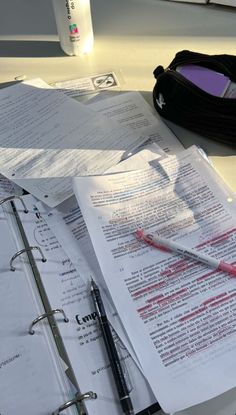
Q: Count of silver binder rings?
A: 4